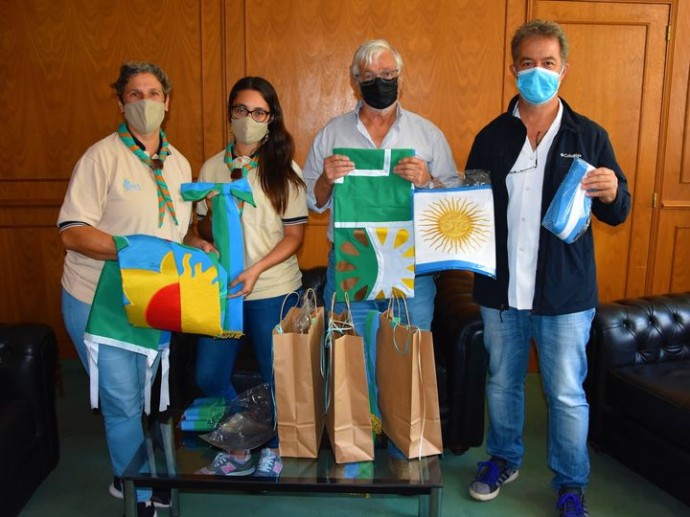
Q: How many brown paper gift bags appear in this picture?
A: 3